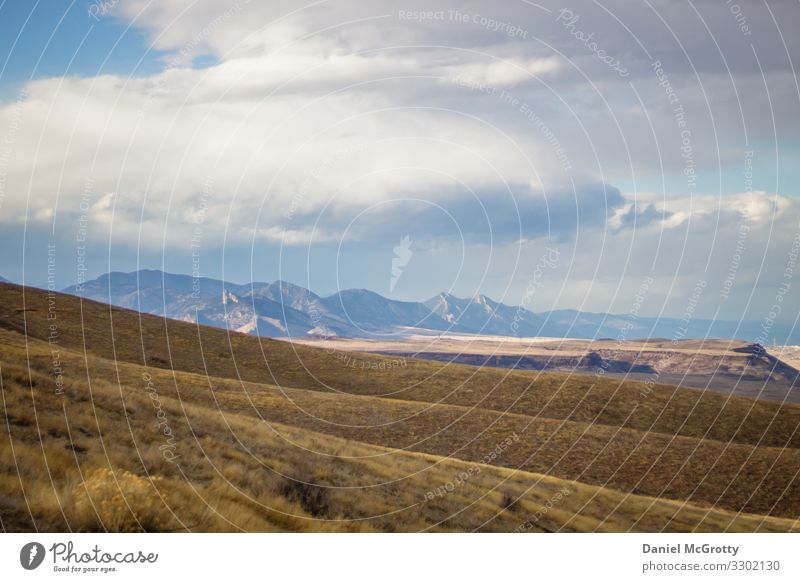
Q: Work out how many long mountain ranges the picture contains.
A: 1